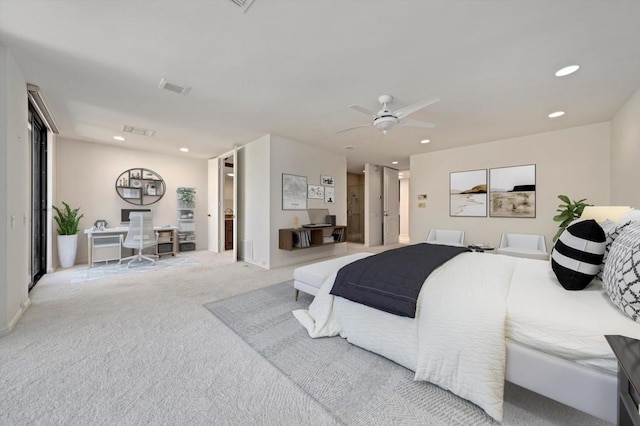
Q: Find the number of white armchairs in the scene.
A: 2